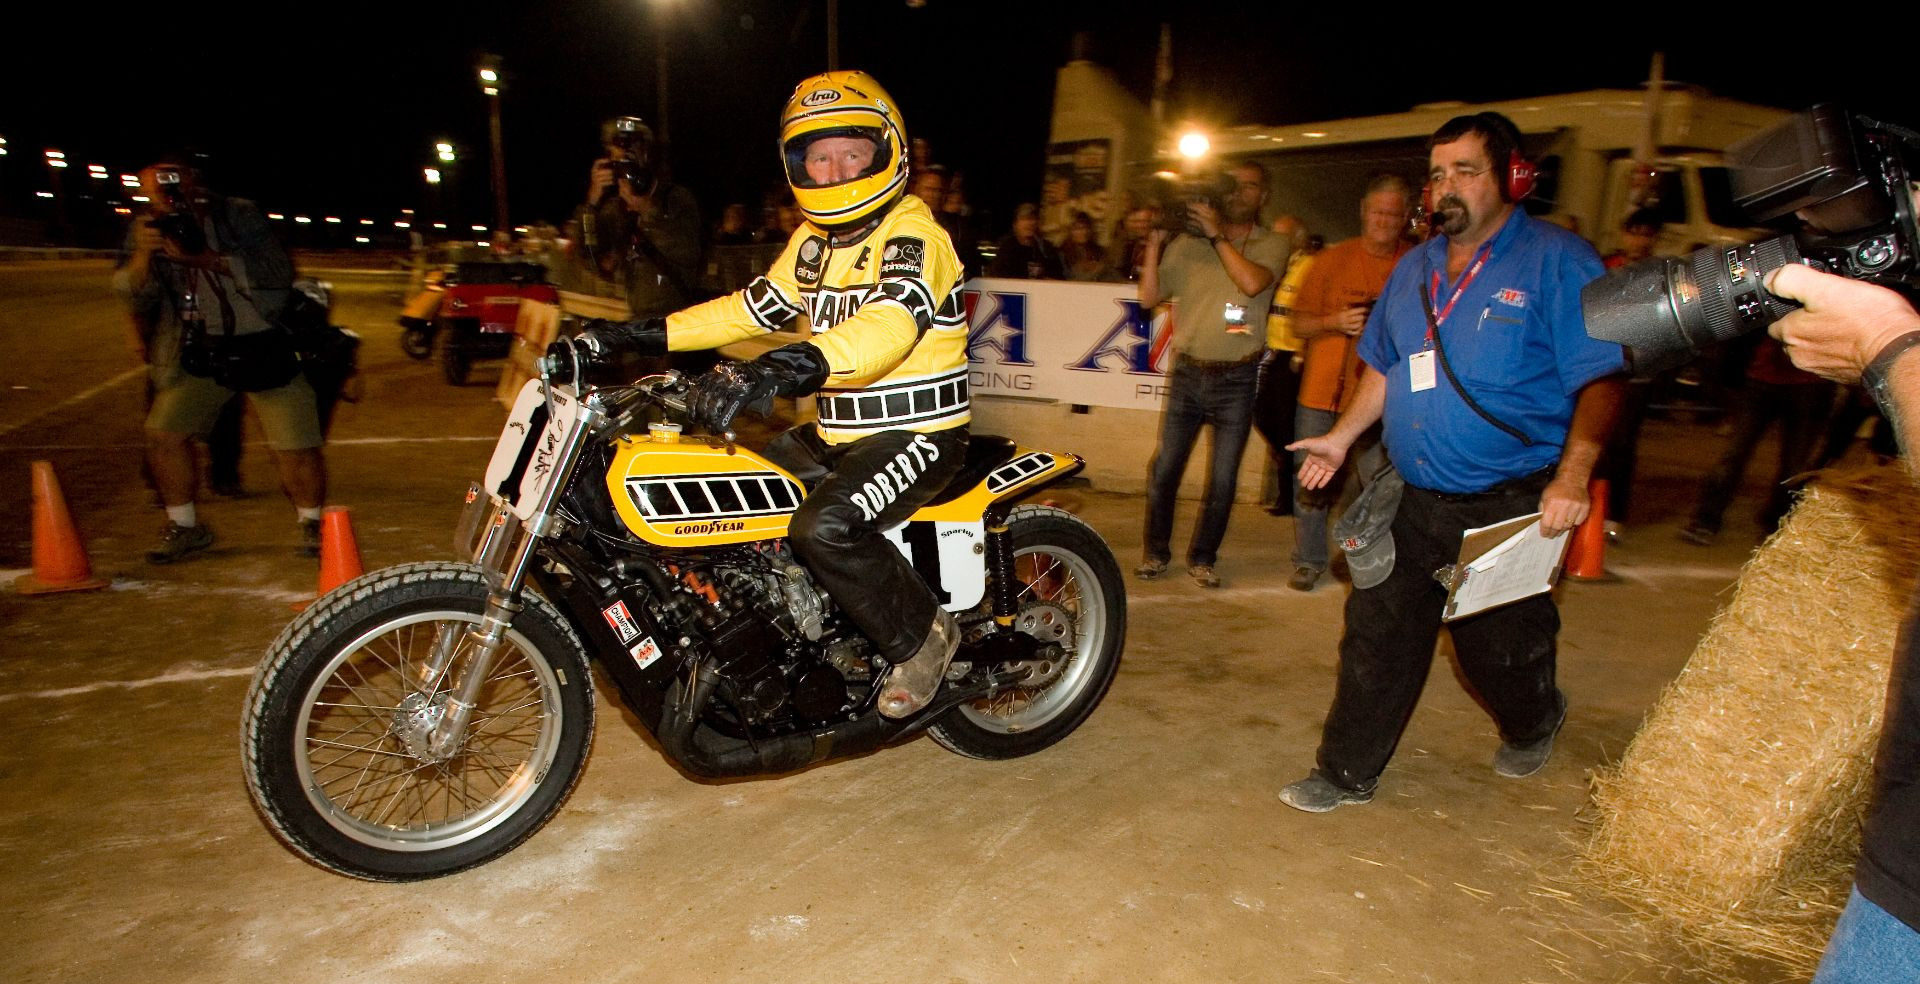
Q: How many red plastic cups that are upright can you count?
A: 0